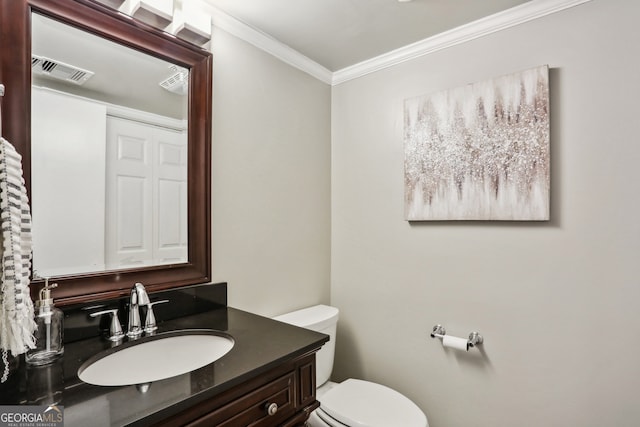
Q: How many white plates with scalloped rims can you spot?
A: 0